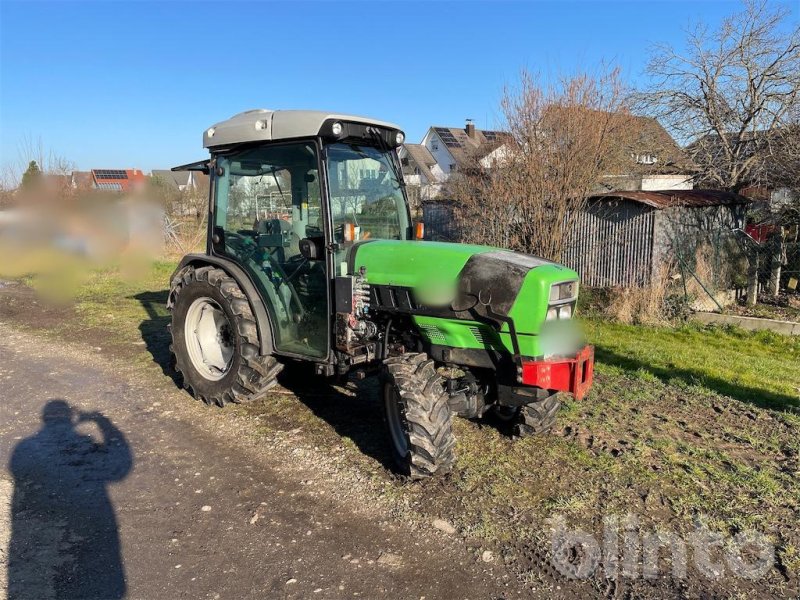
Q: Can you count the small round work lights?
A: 2